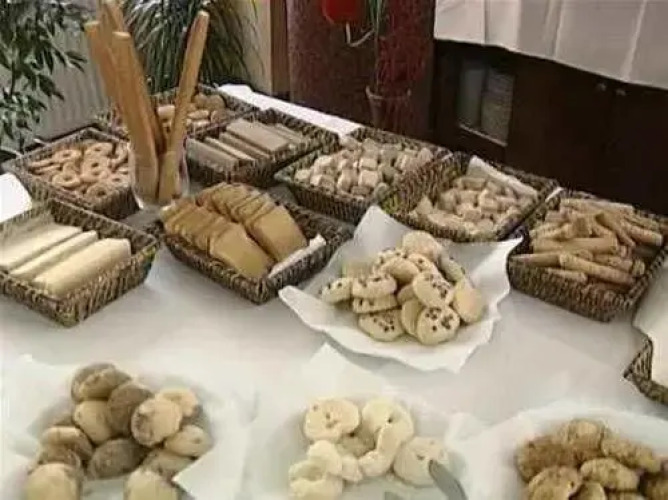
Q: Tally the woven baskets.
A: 9